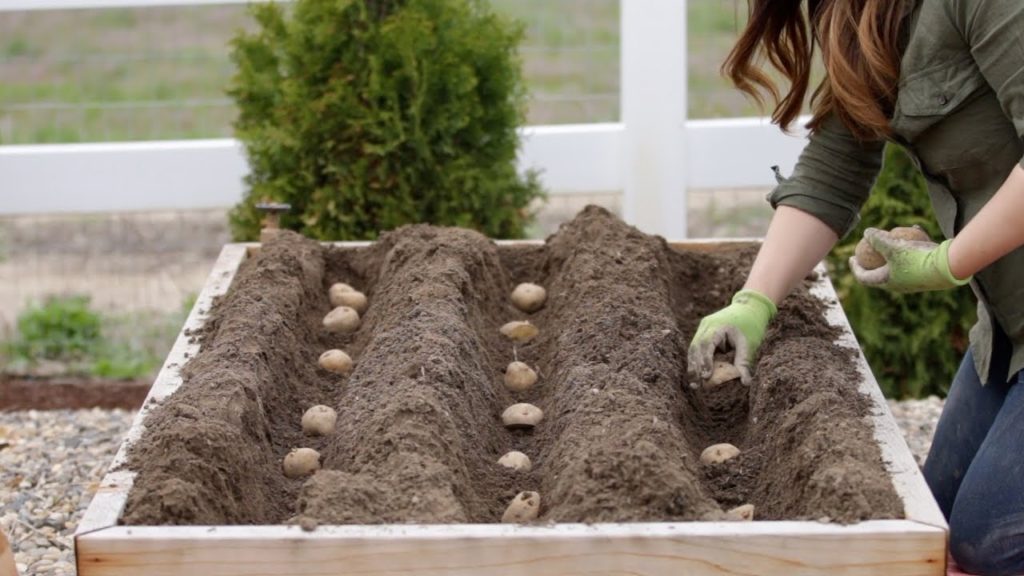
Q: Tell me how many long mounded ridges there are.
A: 4